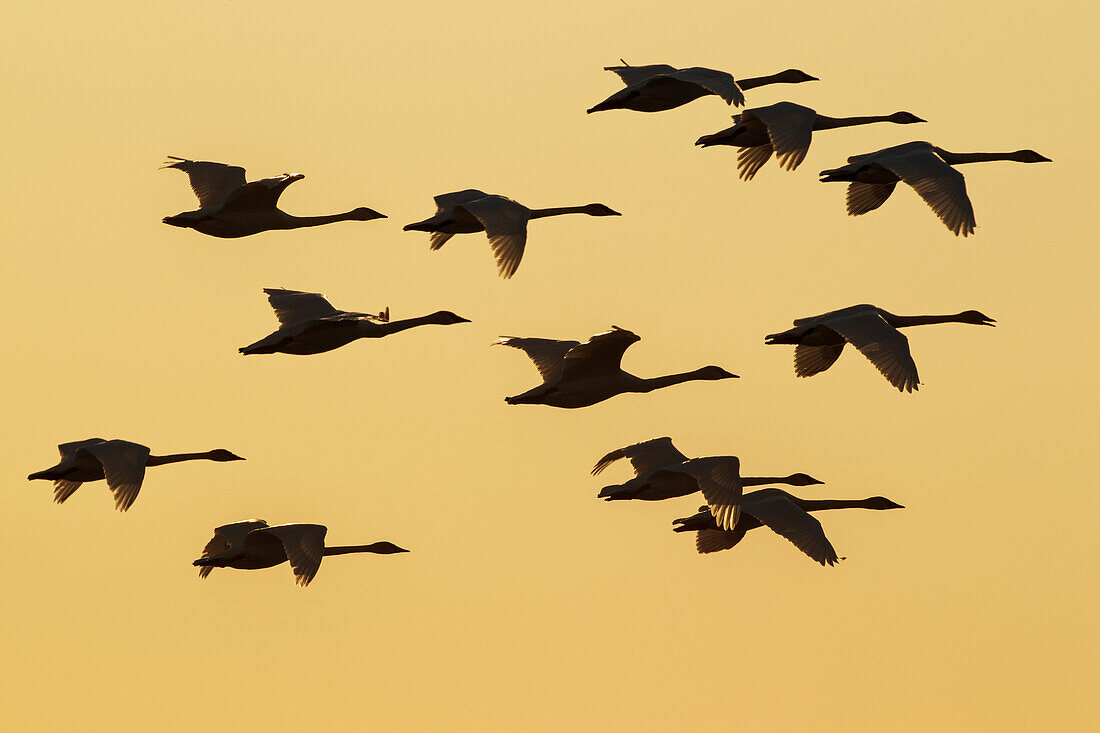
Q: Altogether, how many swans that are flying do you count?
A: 12